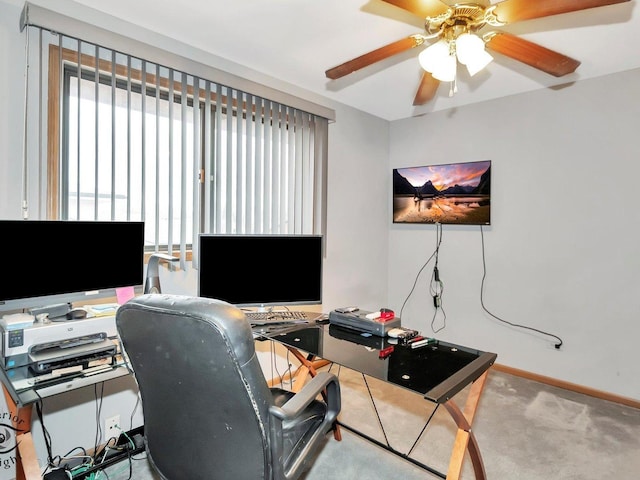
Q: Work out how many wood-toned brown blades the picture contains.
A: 5